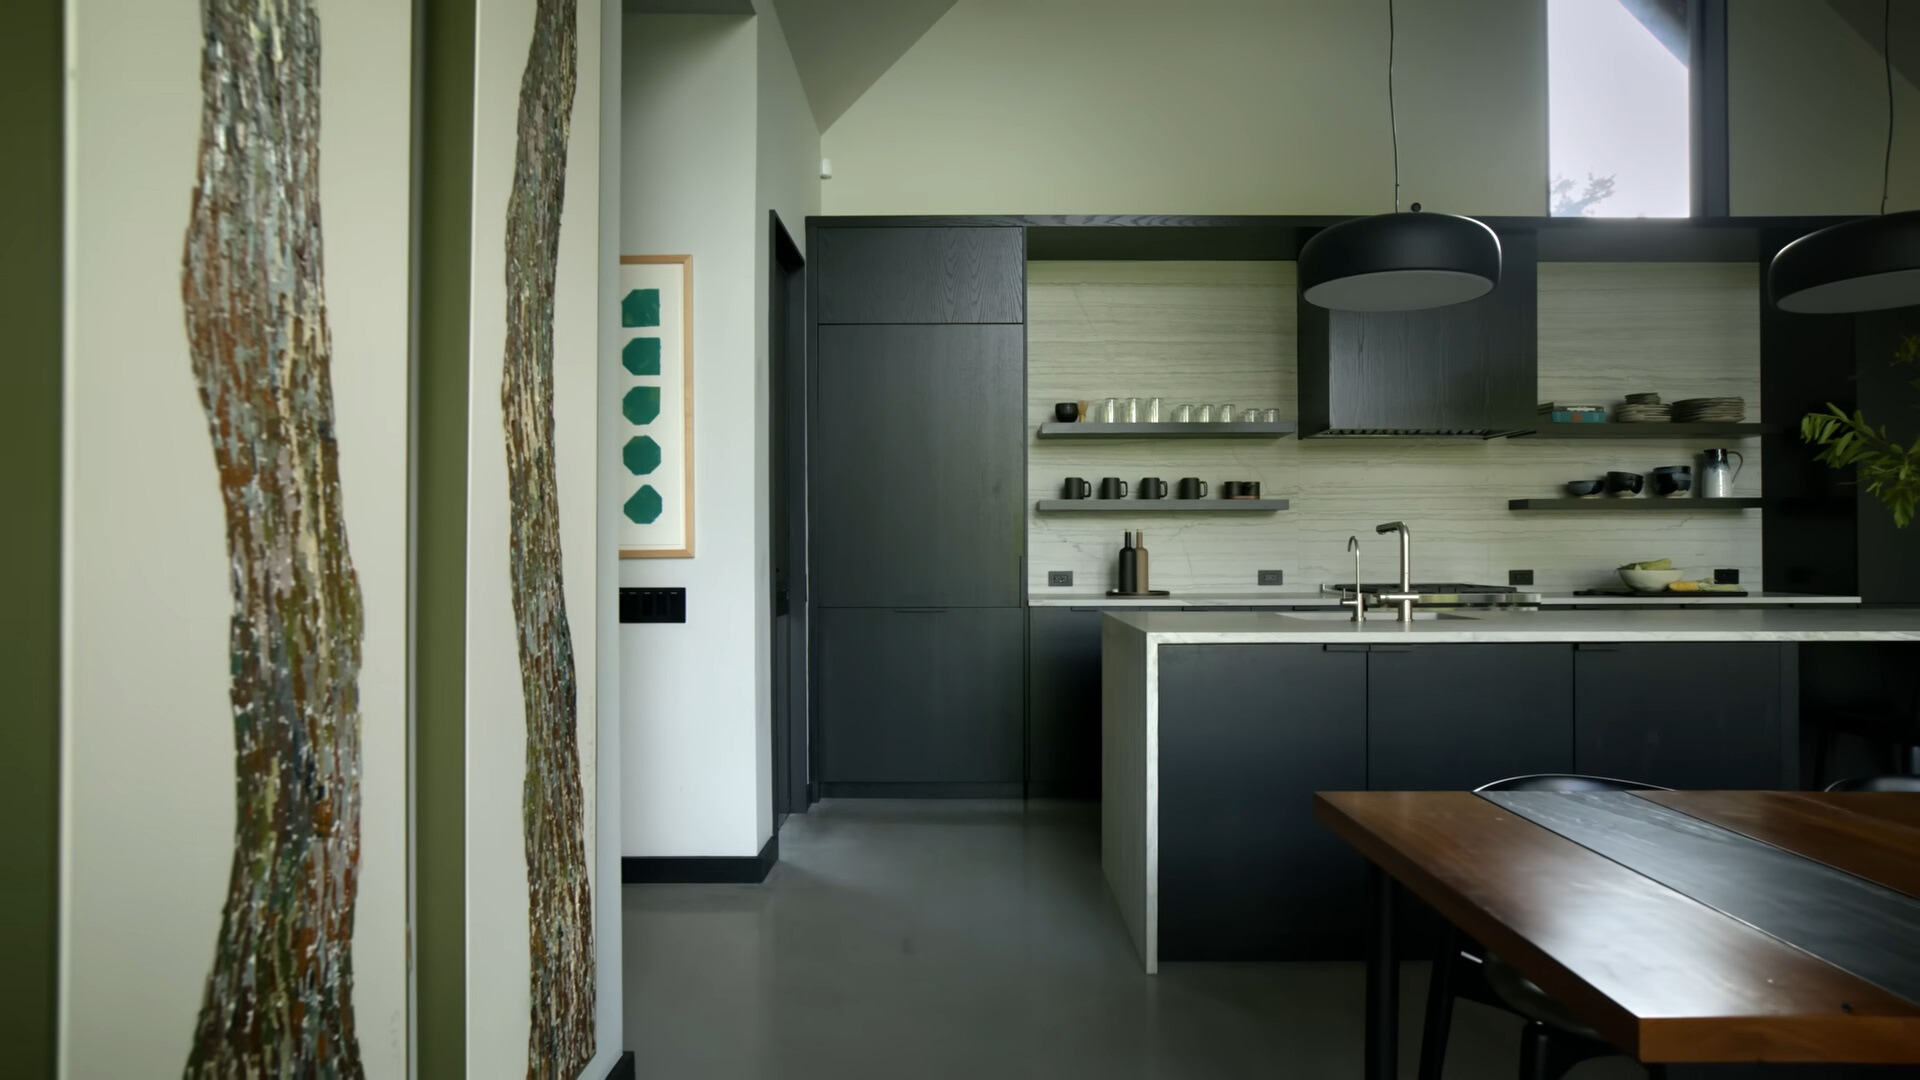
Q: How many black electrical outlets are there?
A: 4